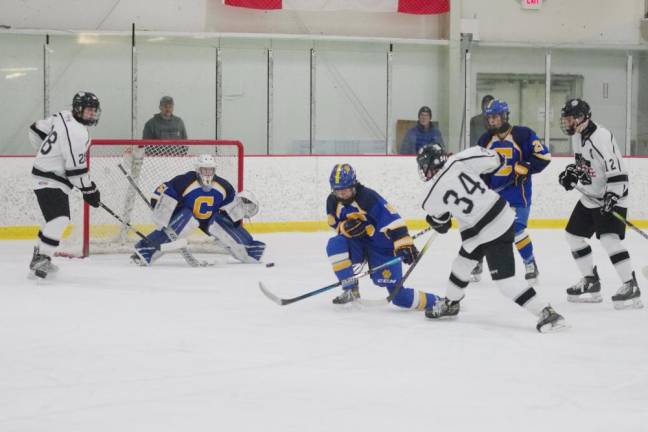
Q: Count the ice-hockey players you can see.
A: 6